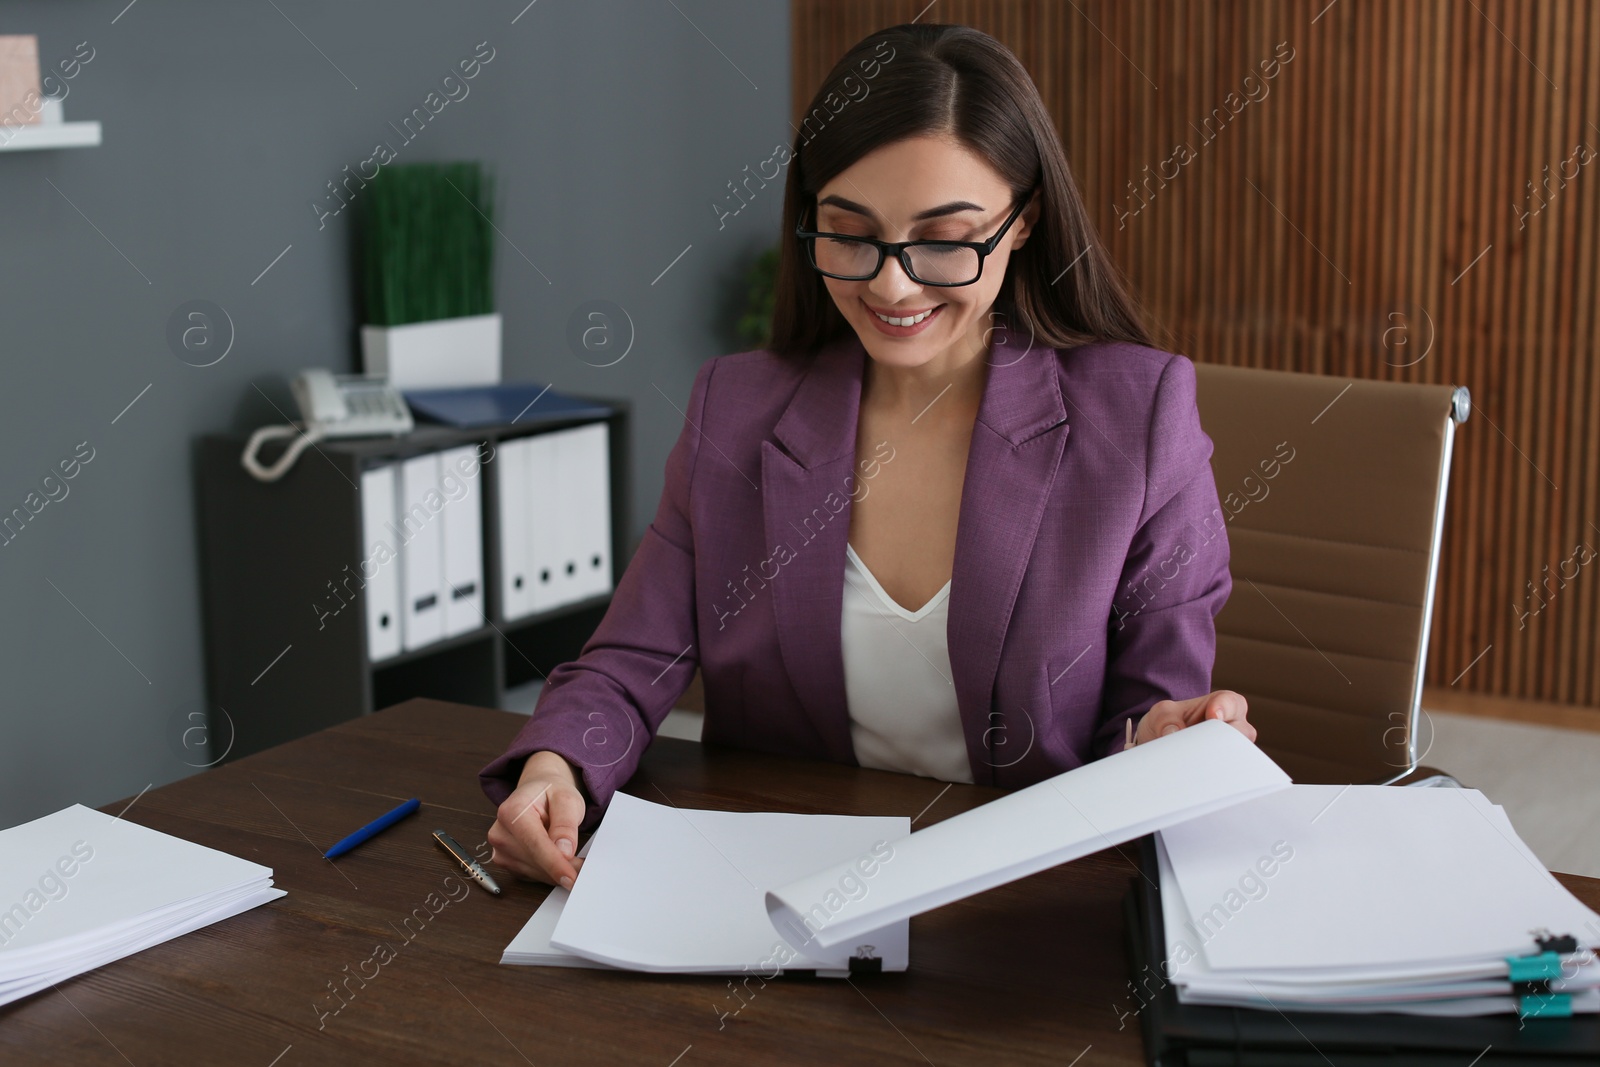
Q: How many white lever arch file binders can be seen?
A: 7